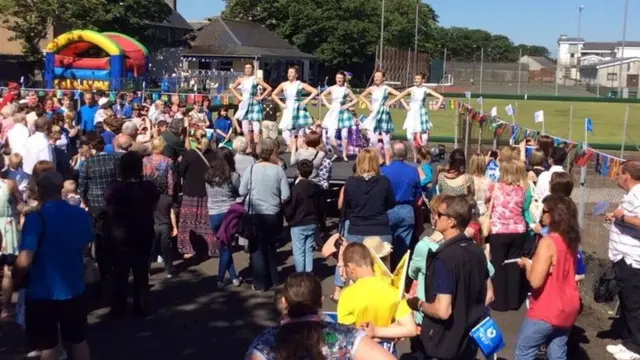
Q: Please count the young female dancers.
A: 5